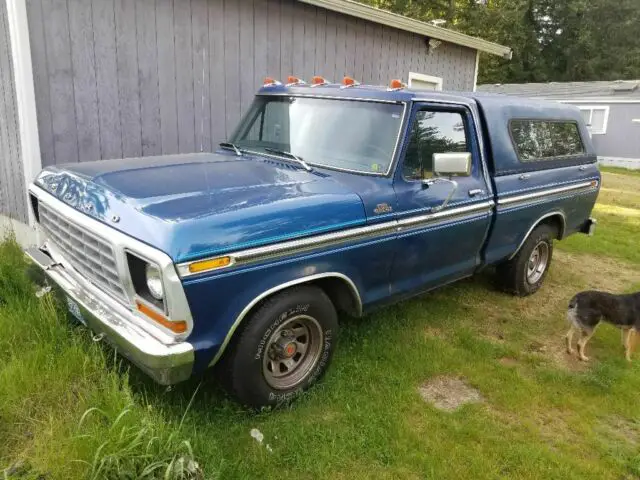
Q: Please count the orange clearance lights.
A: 5